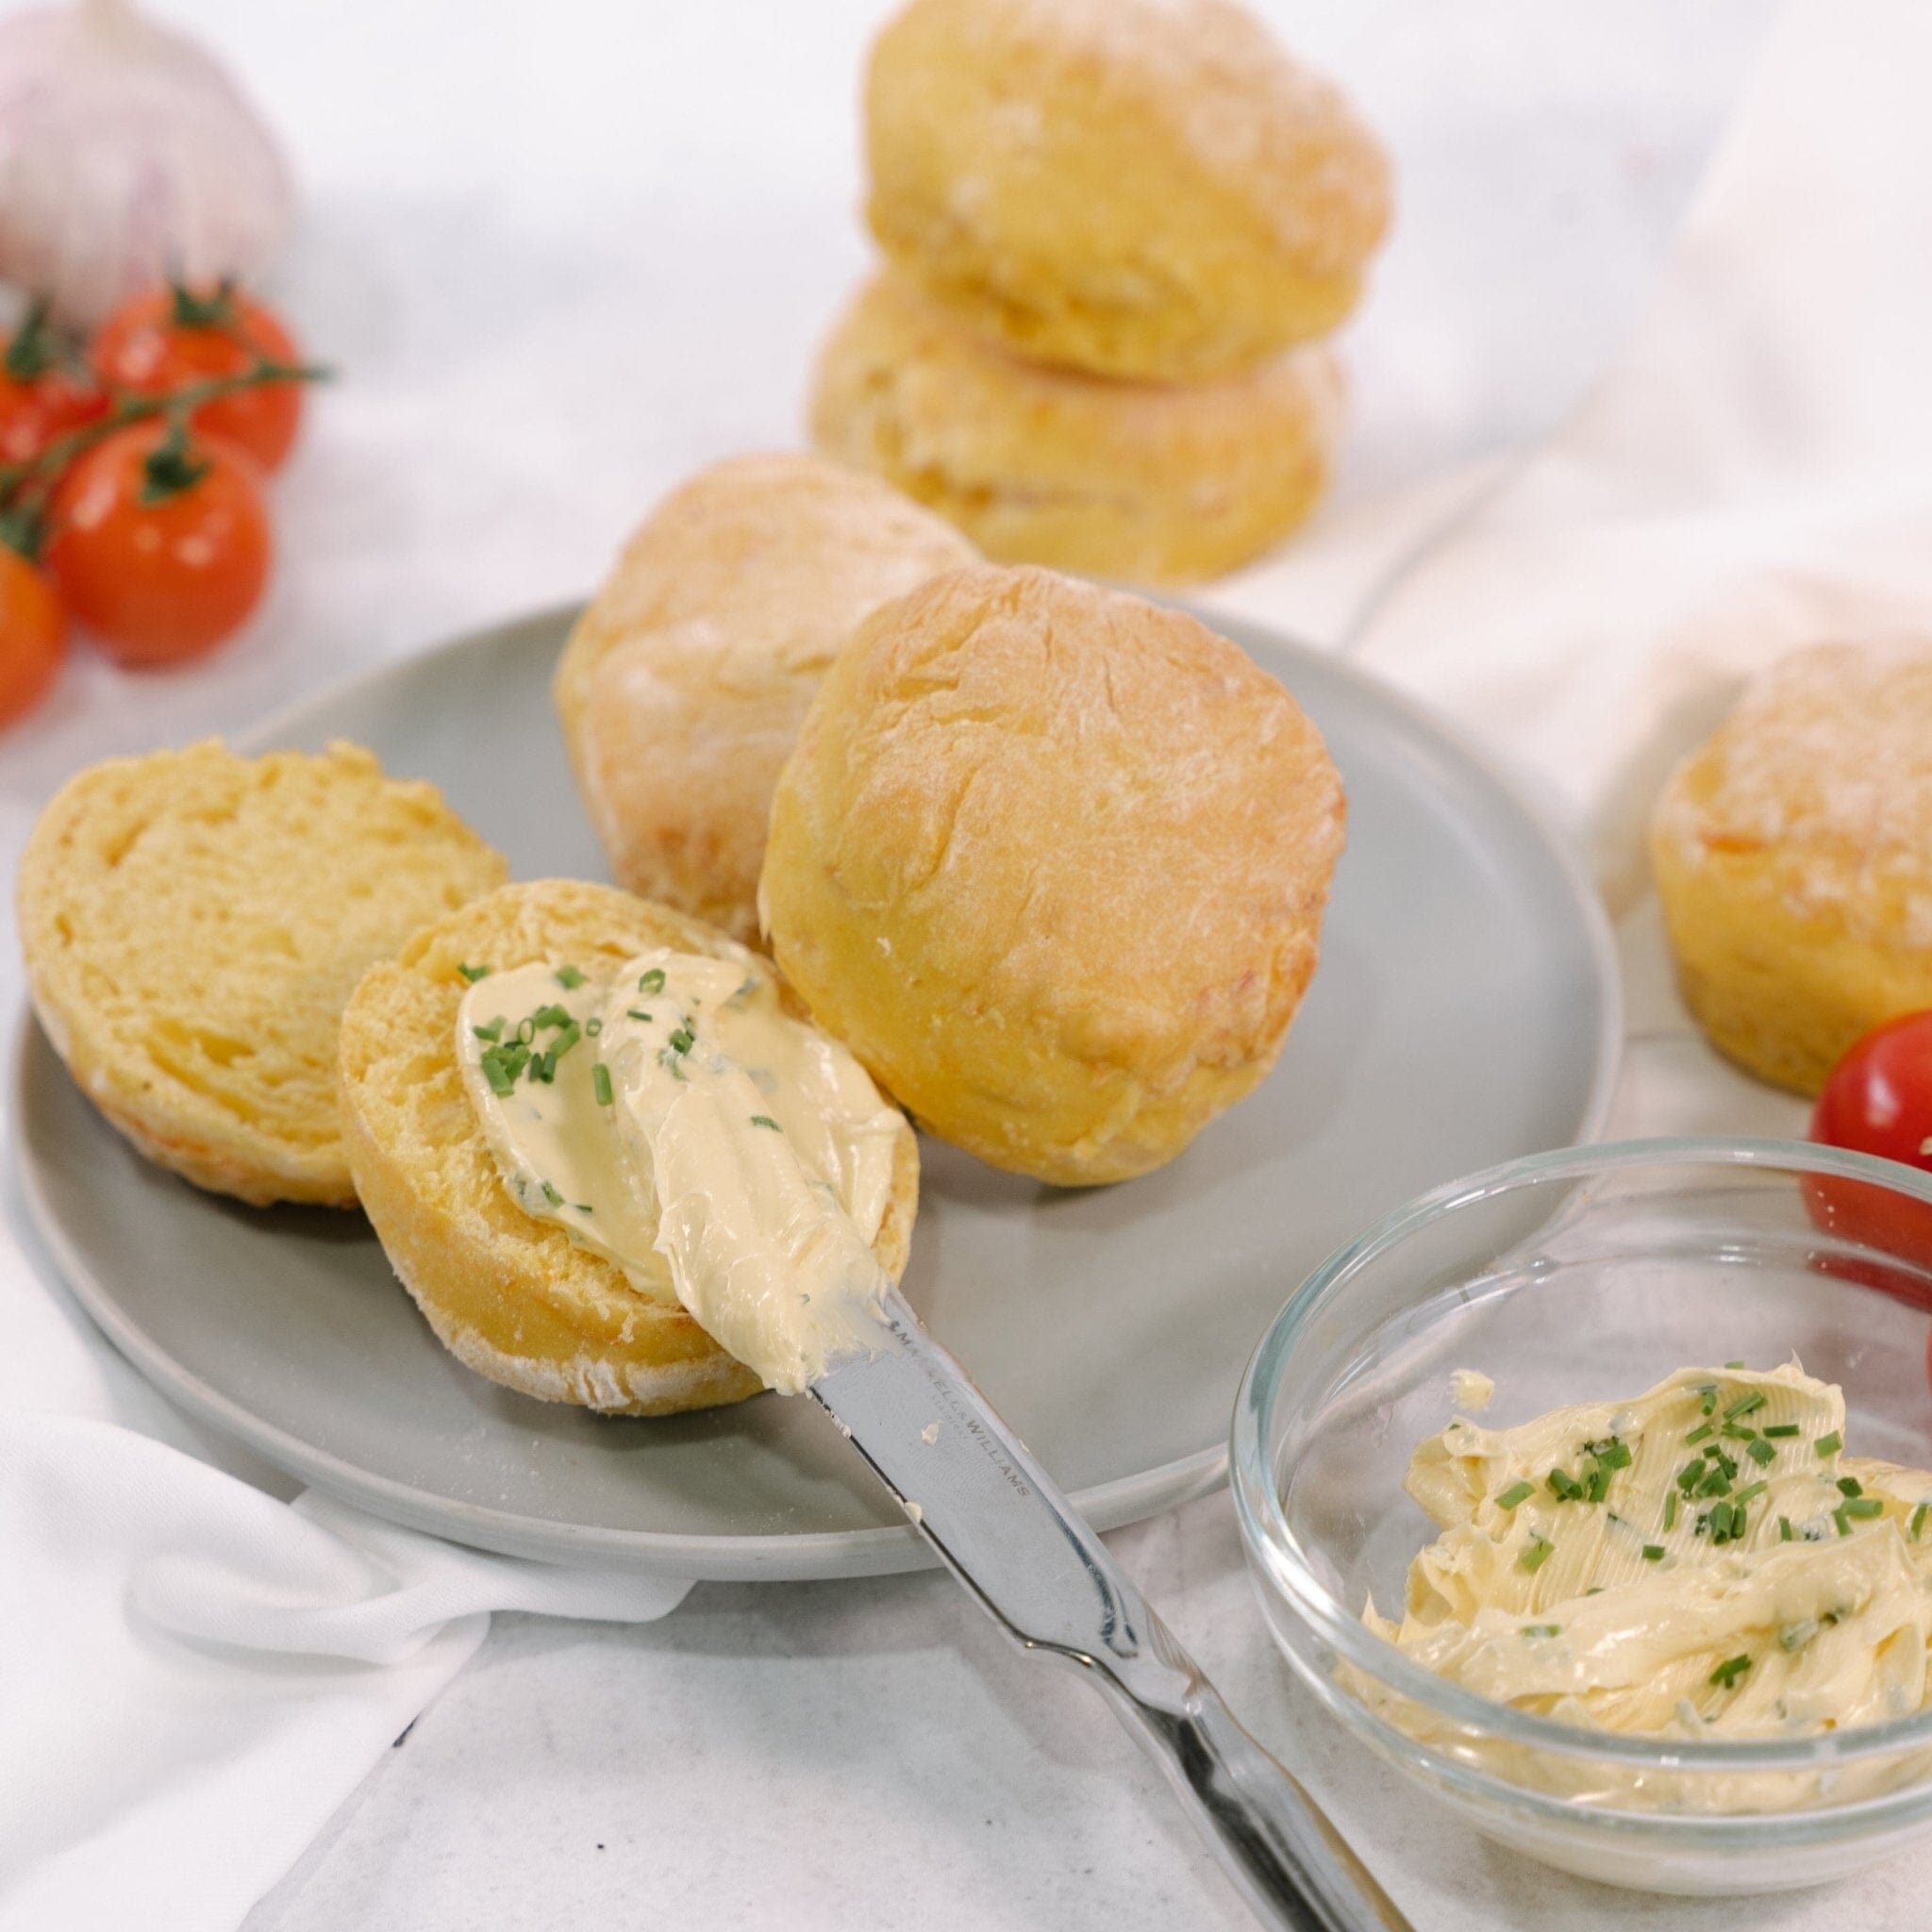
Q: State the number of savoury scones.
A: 6